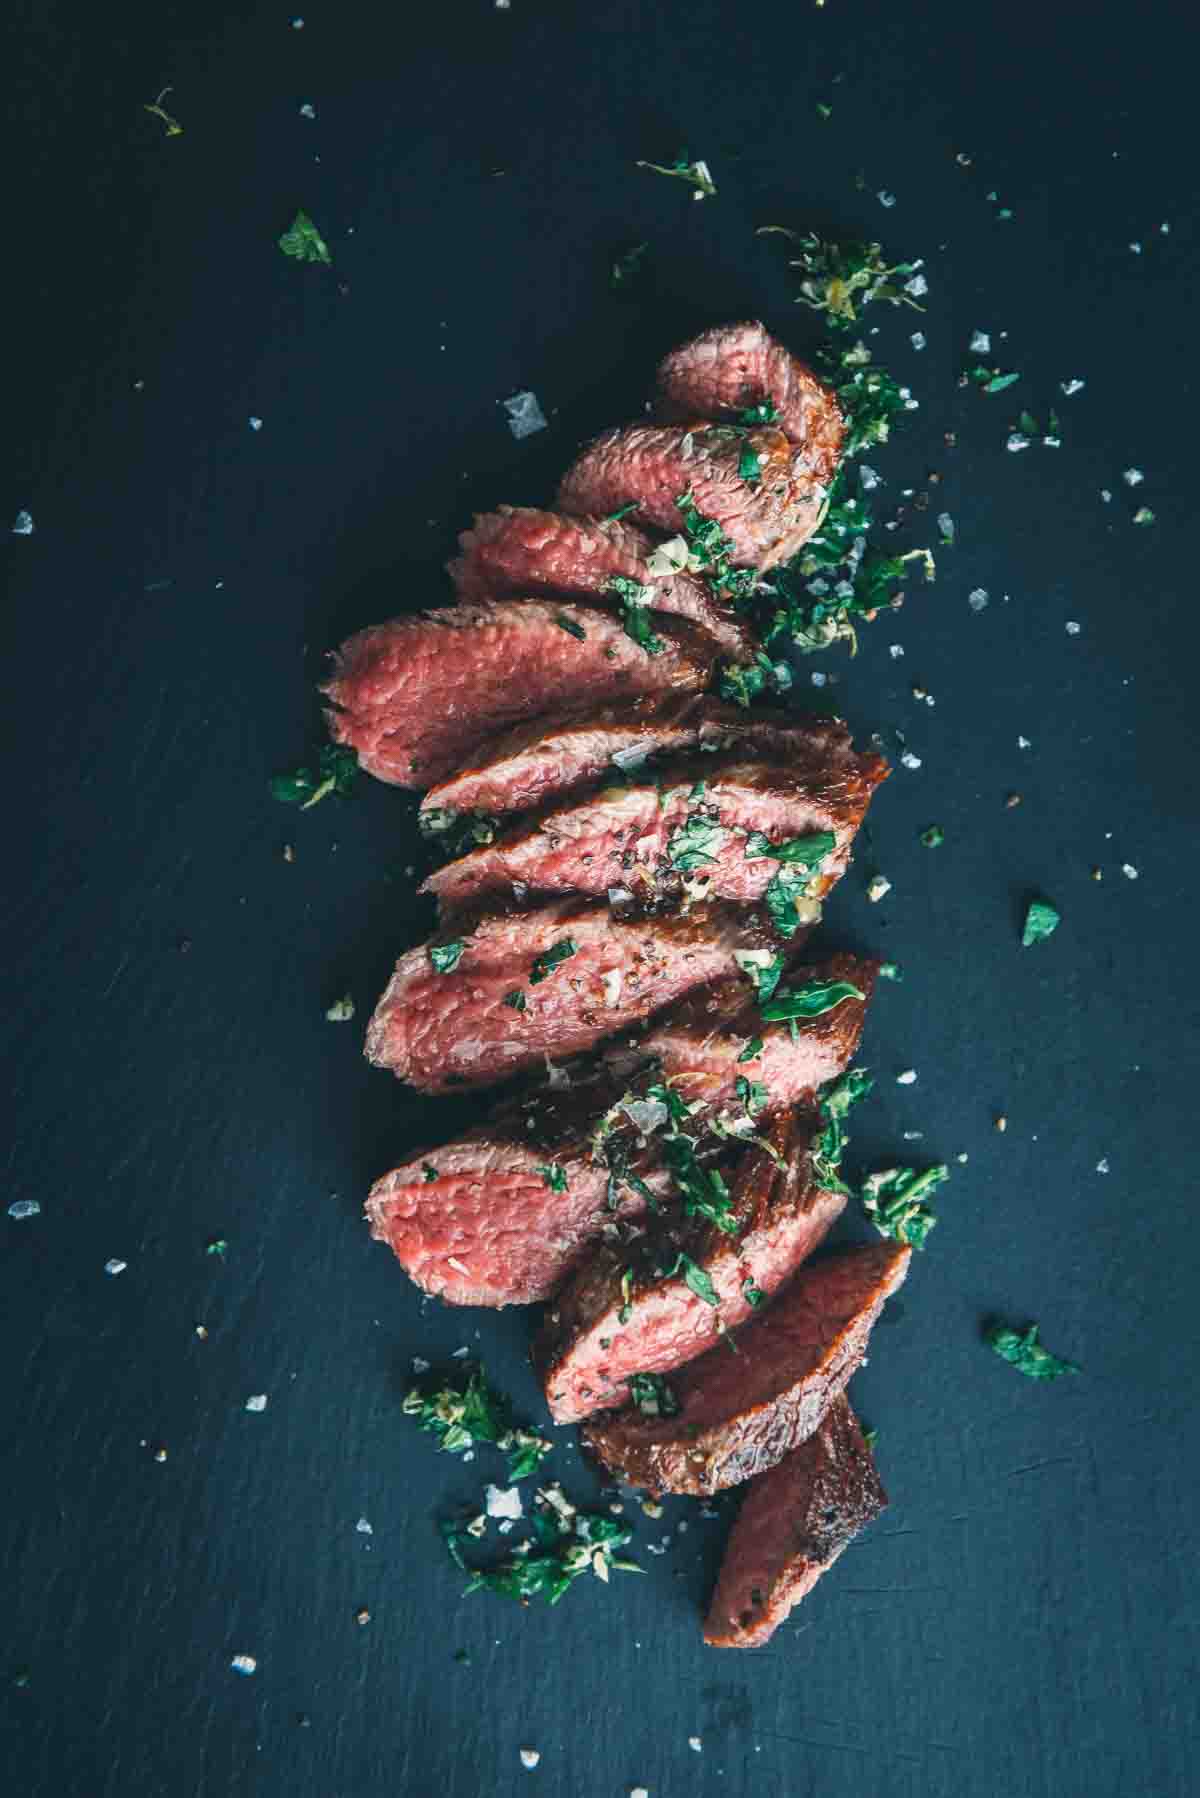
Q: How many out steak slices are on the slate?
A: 12